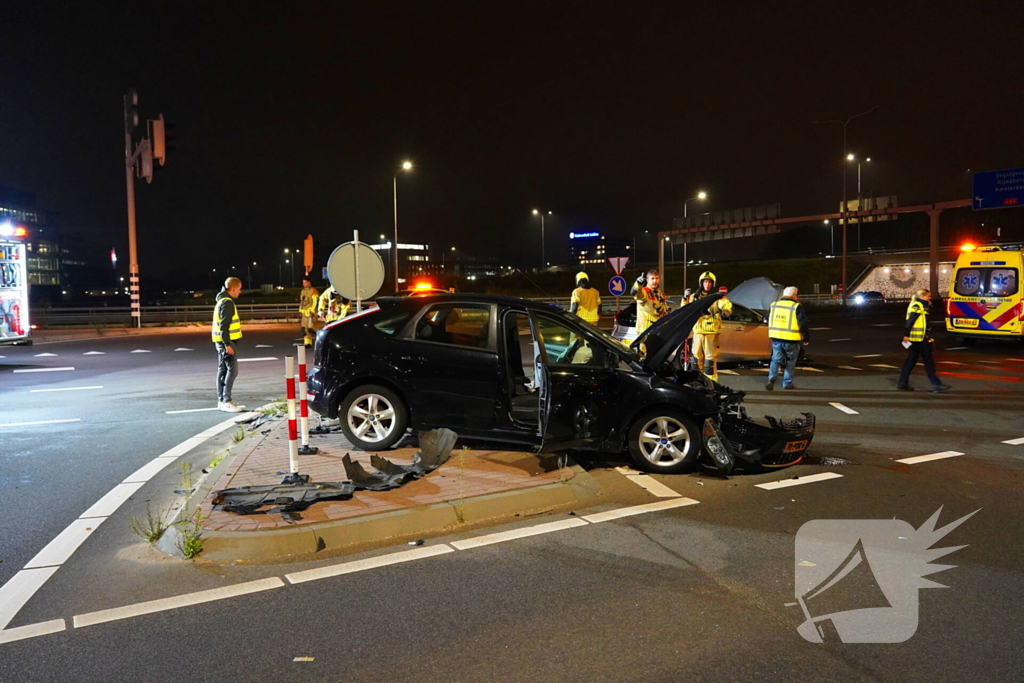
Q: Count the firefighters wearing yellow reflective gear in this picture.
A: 5